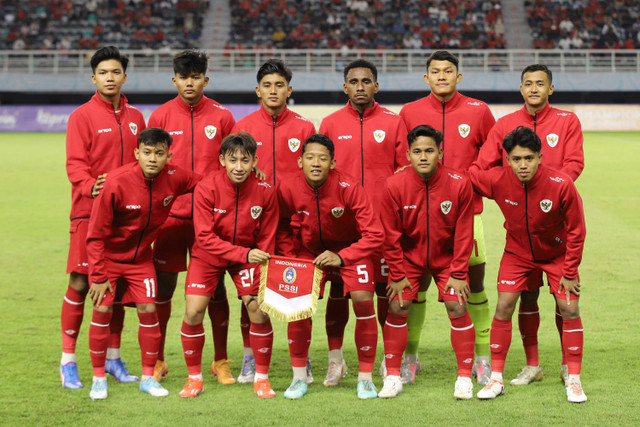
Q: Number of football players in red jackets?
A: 11